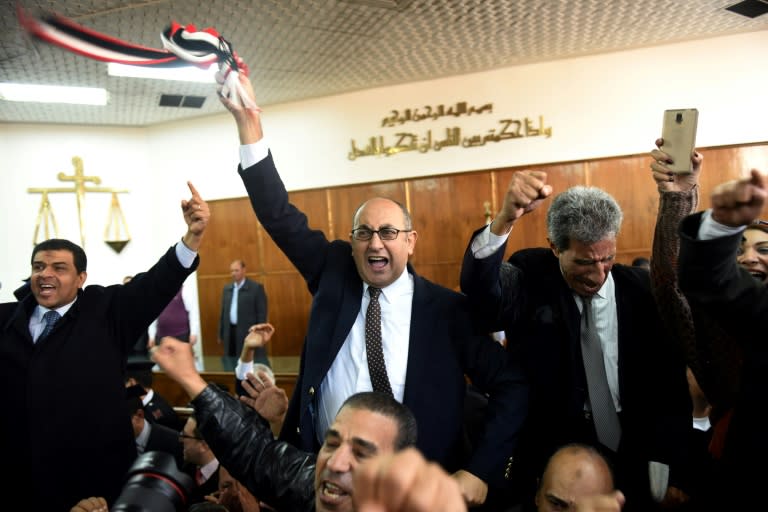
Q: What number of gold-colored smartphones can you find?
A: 1